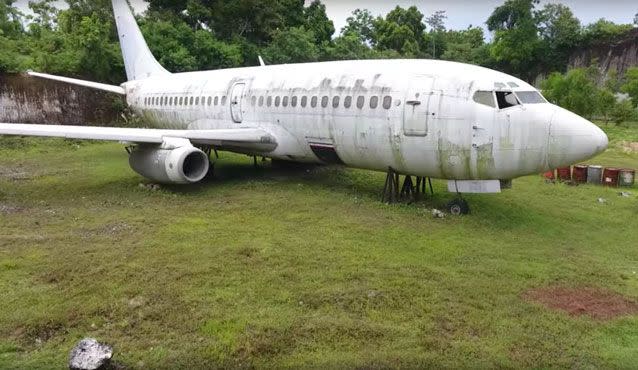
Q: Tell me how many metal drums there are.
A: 6